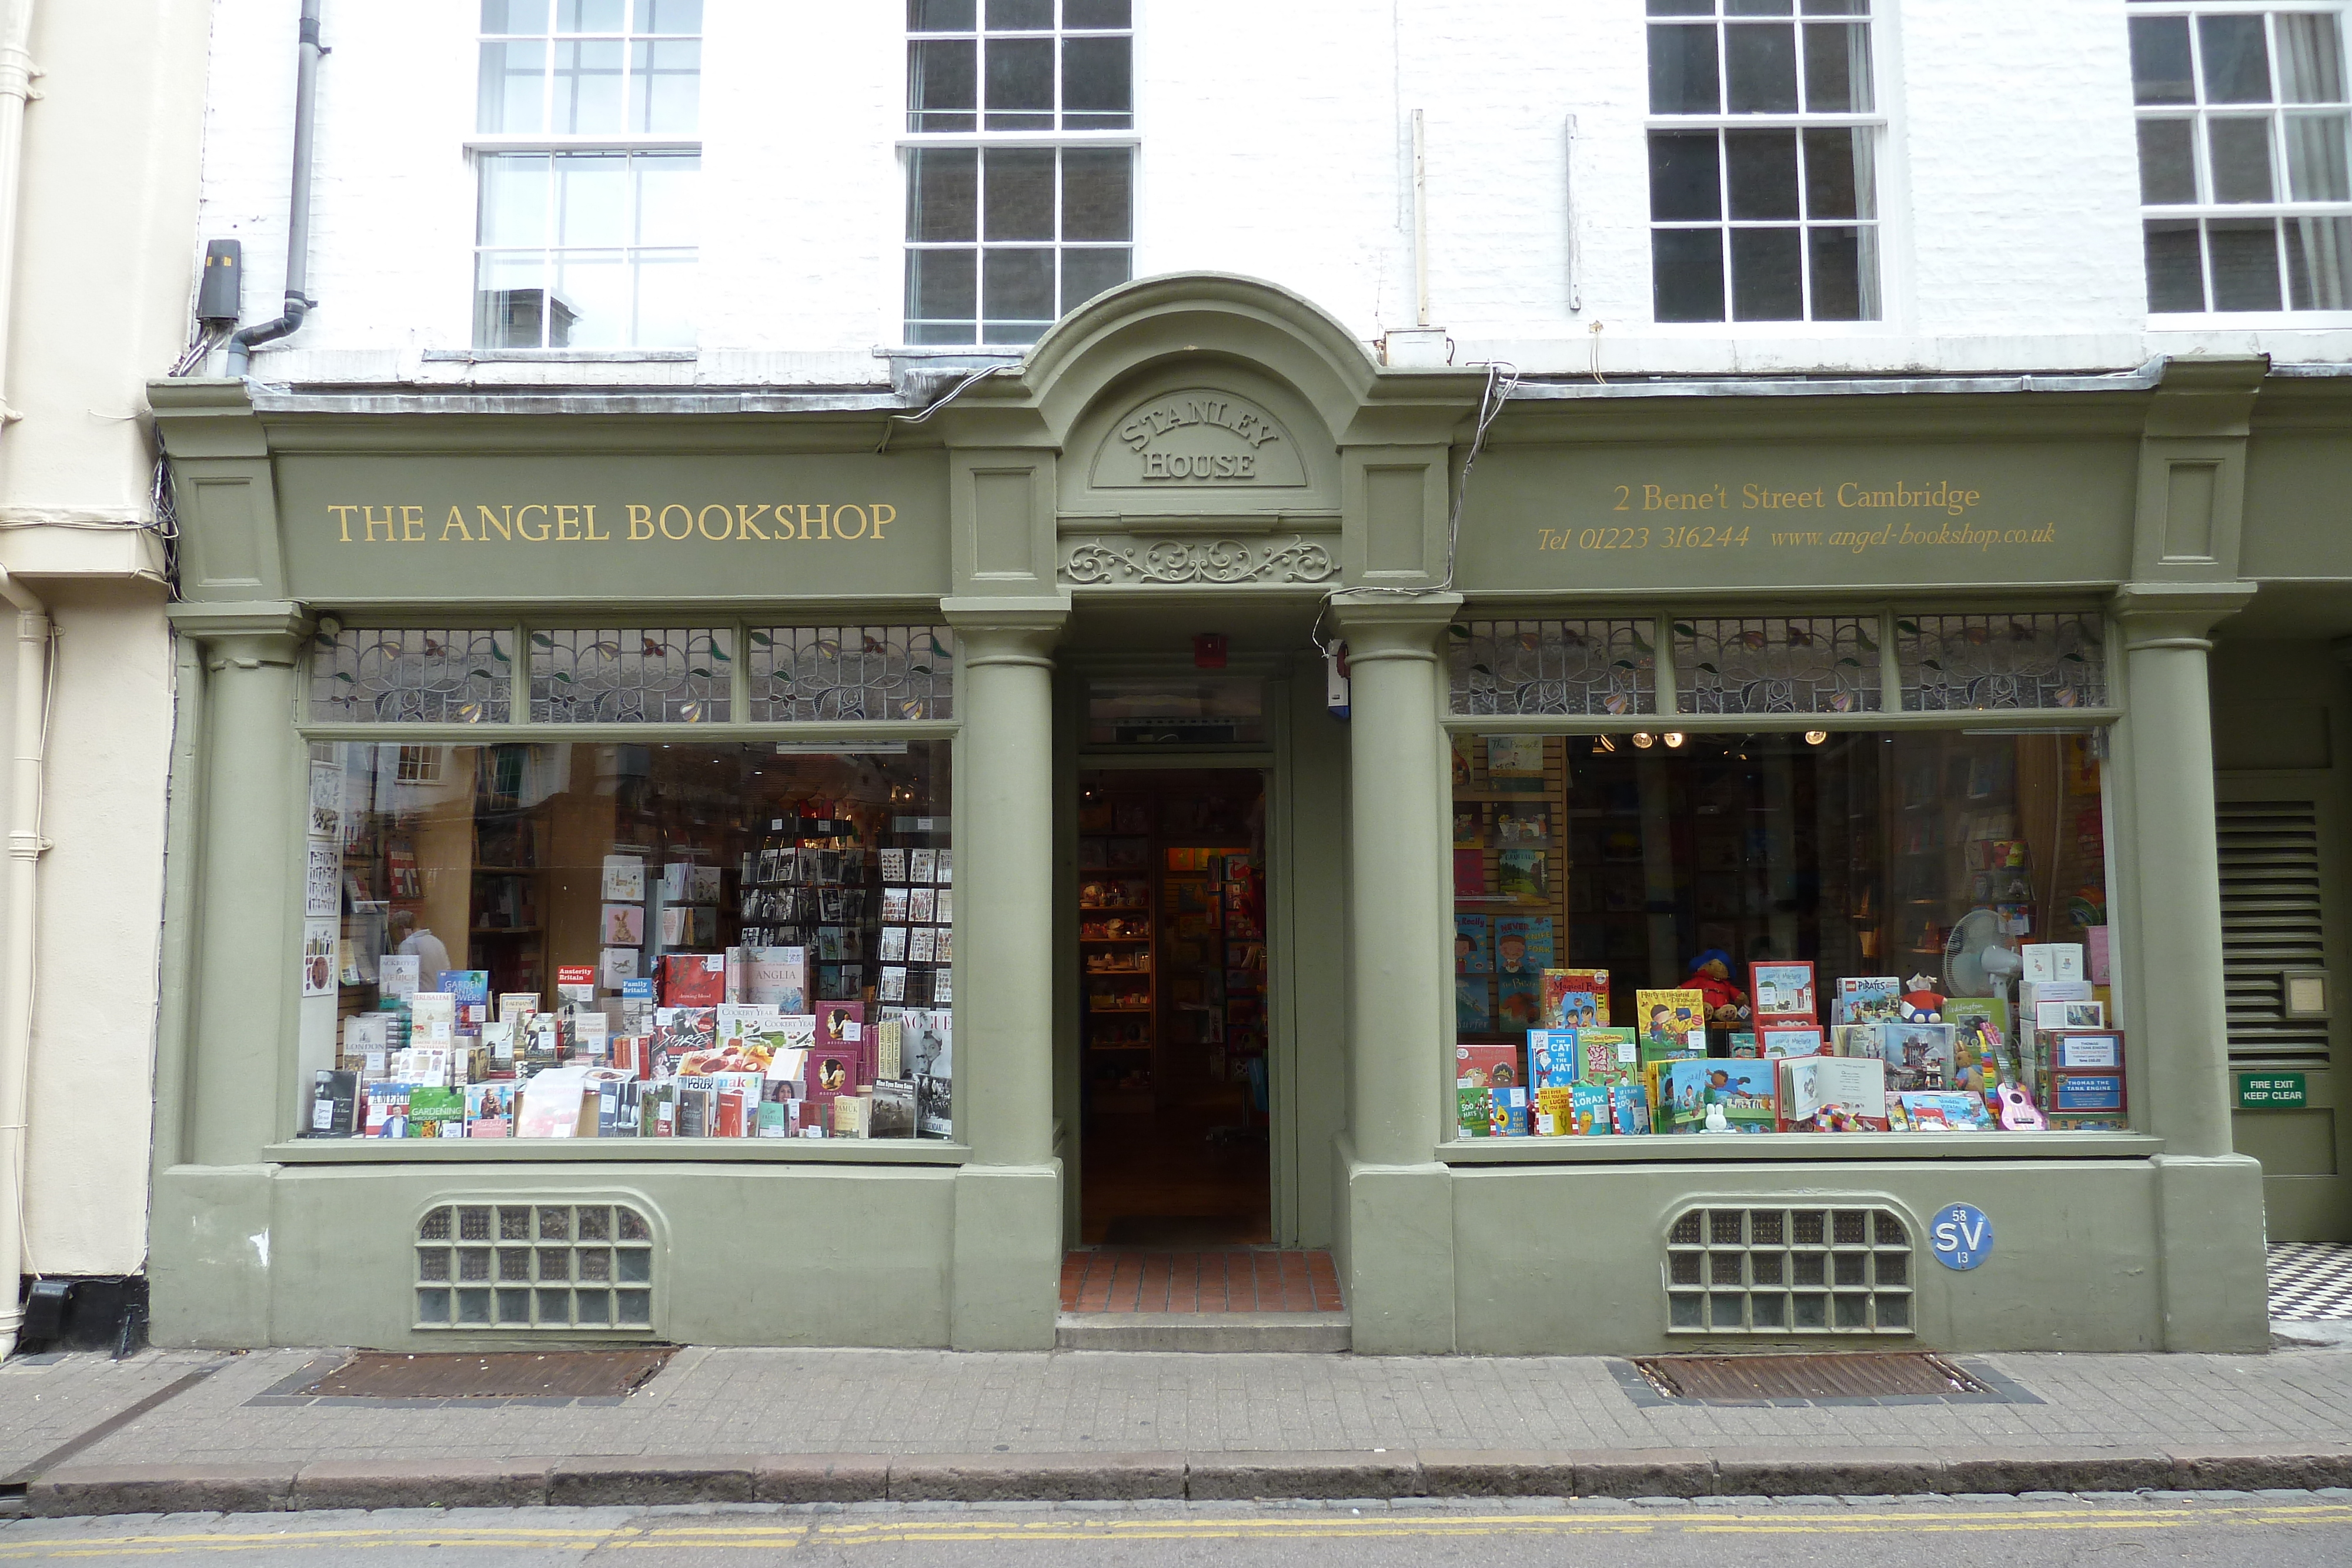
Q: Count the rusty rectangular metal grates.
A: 2